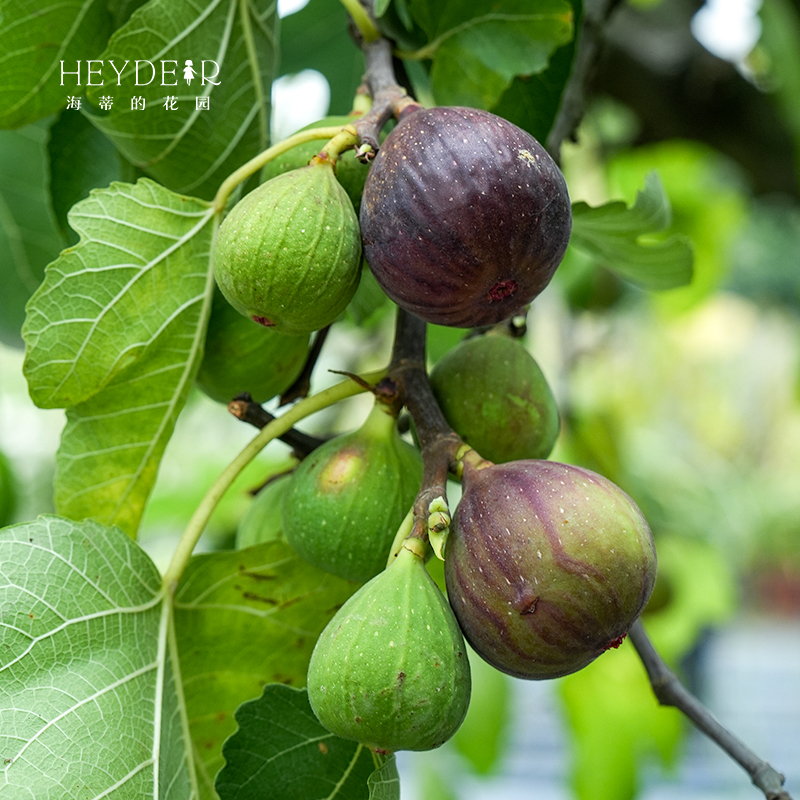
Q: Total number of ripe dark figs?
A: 2